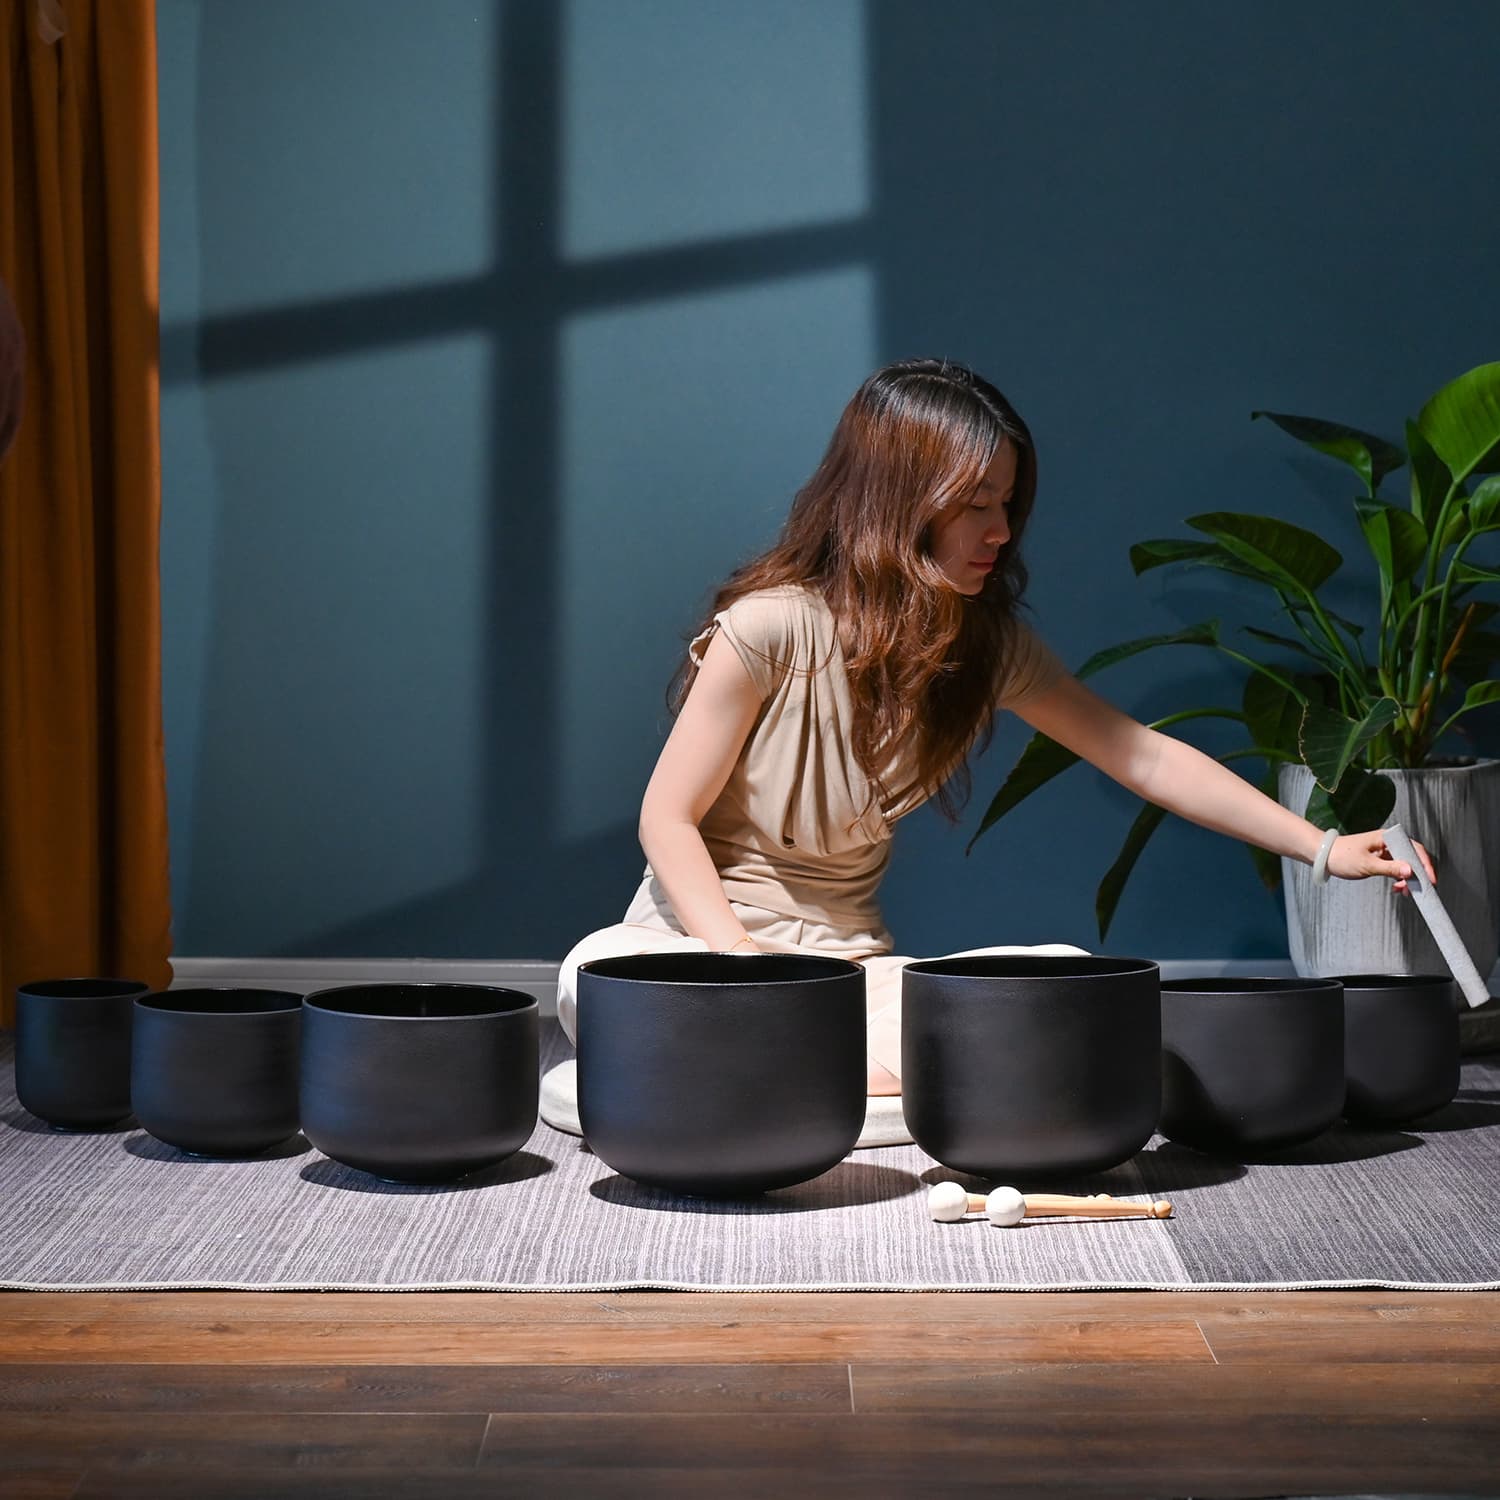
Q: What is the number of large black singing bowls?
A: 7